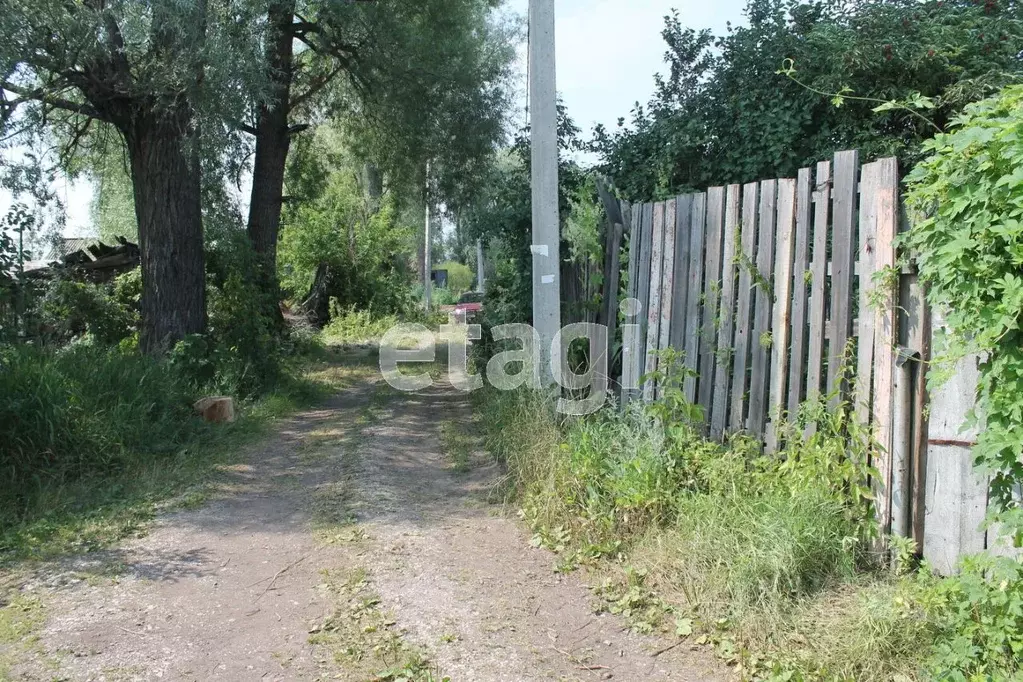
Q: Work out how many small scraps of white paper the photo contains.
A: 2